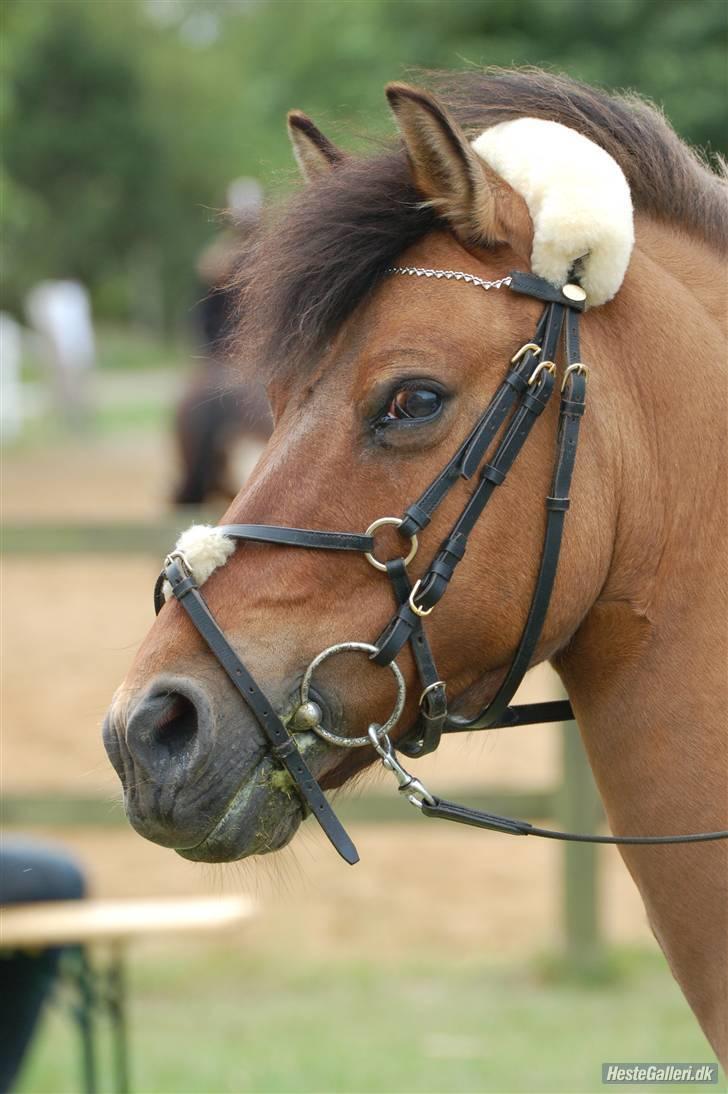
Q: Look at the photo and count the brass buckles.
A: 4